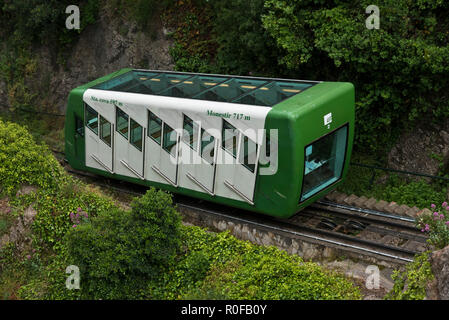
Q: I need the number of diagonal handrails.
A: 5